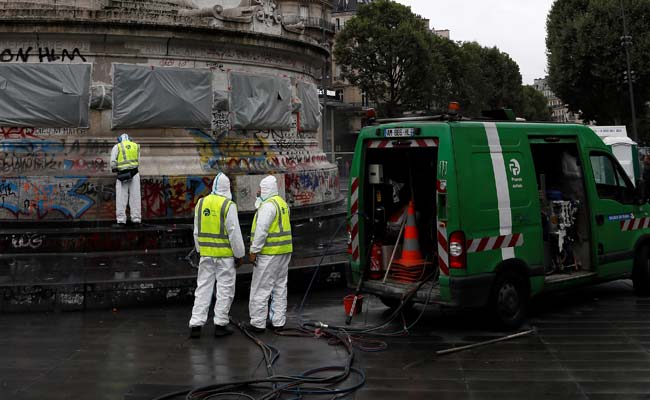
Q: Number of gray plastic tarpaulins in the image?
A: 4